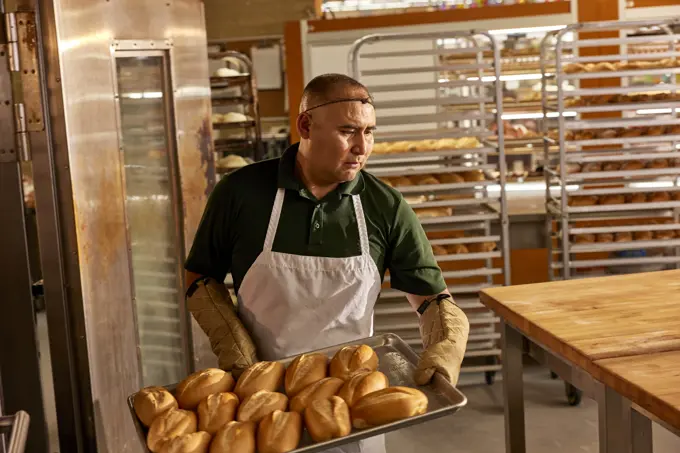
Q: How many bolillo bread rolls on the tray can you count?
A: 15